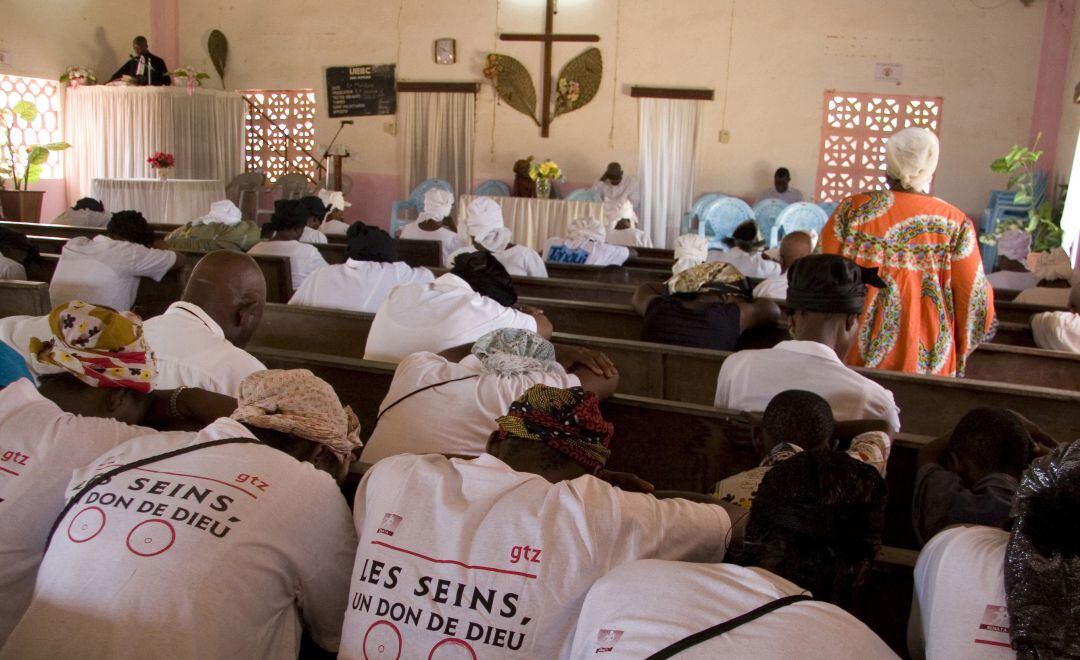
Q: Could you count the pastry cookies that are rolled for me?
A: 0